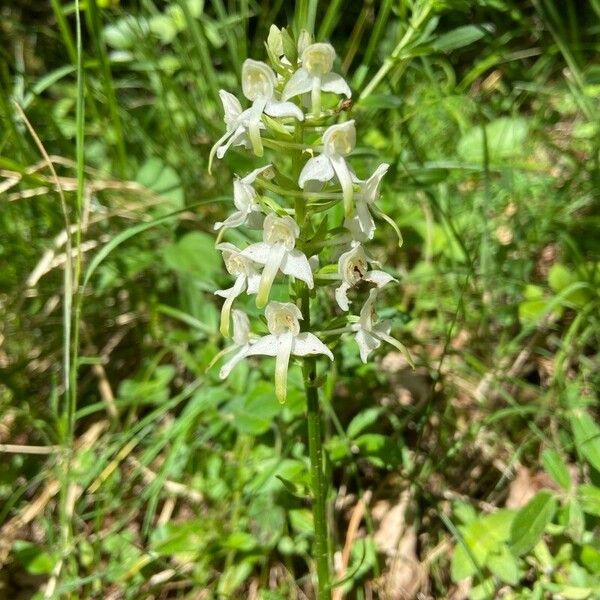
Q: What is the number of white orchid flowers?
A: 12